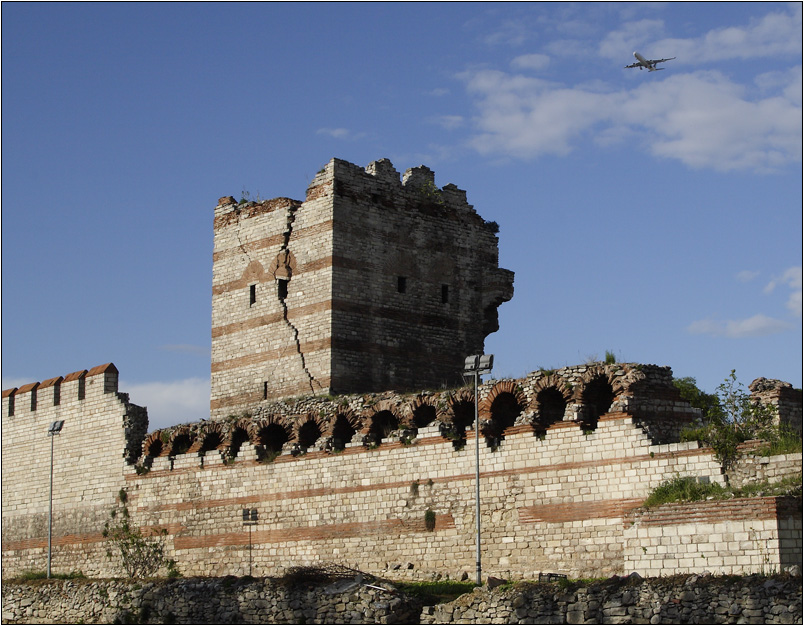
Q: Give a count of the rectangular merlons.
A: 5